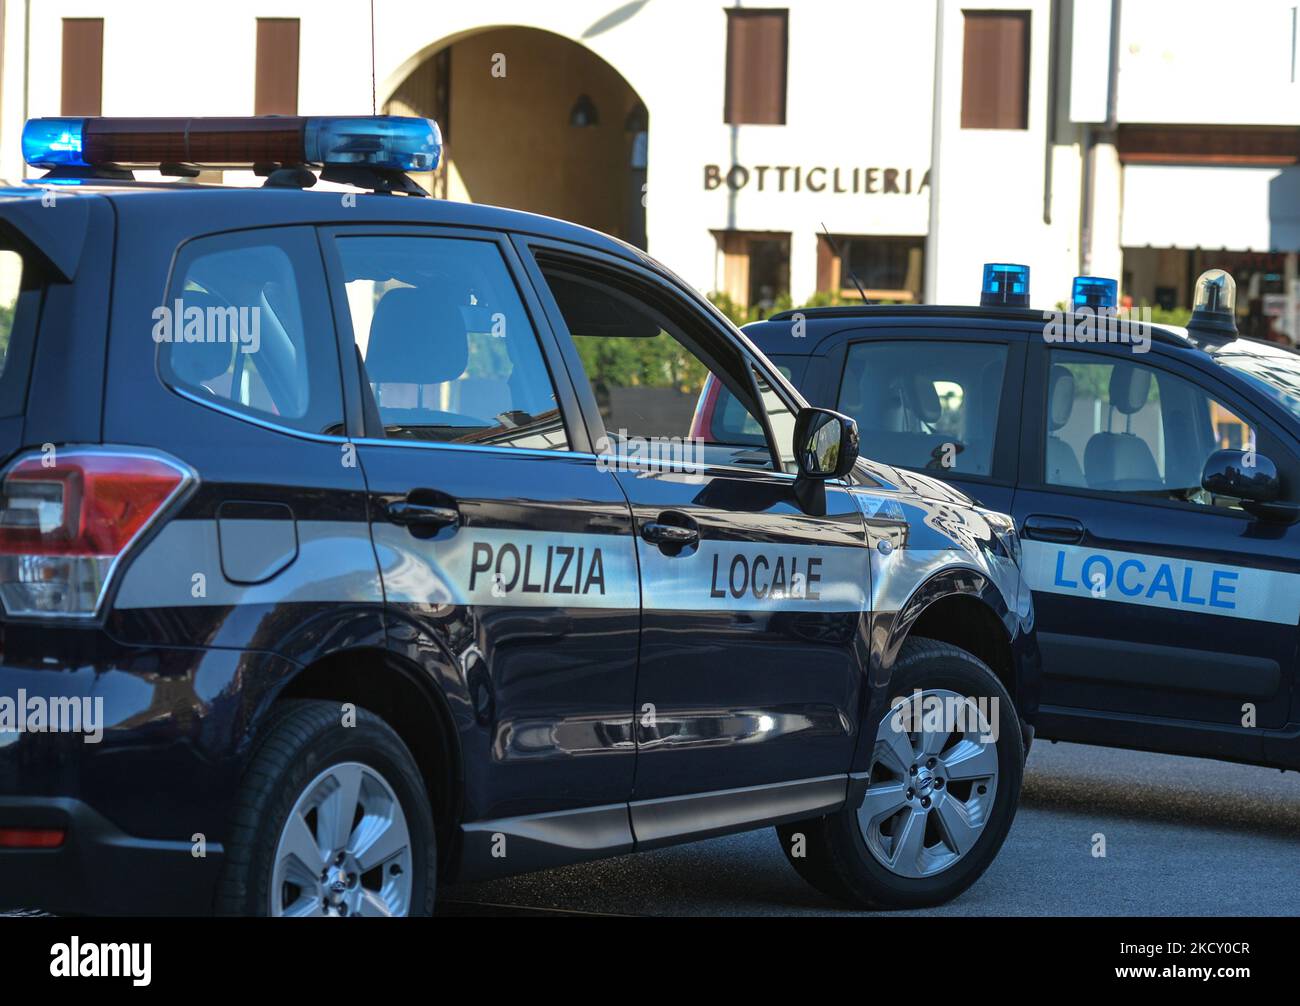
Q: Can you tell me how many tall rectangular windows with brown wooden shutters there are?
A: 4